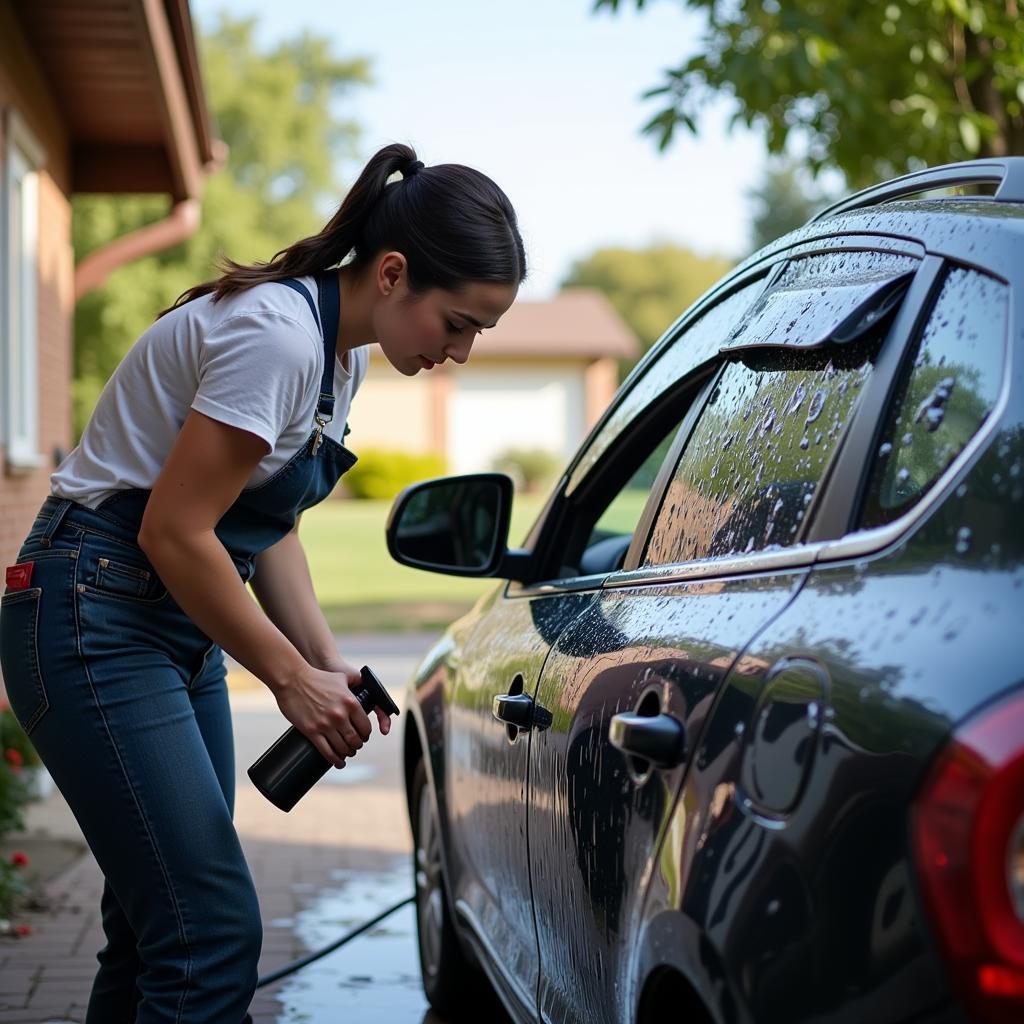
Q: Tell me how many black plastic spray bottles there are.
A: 1